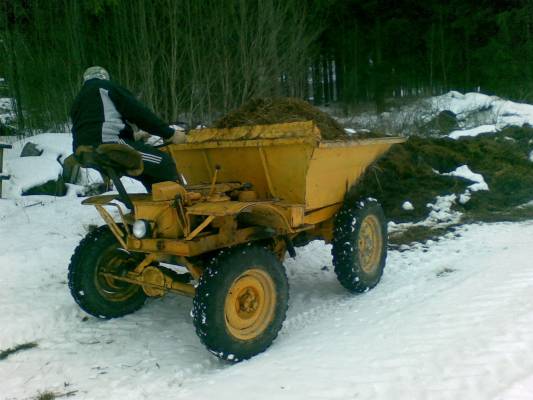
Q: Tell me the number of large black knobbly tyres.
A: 3